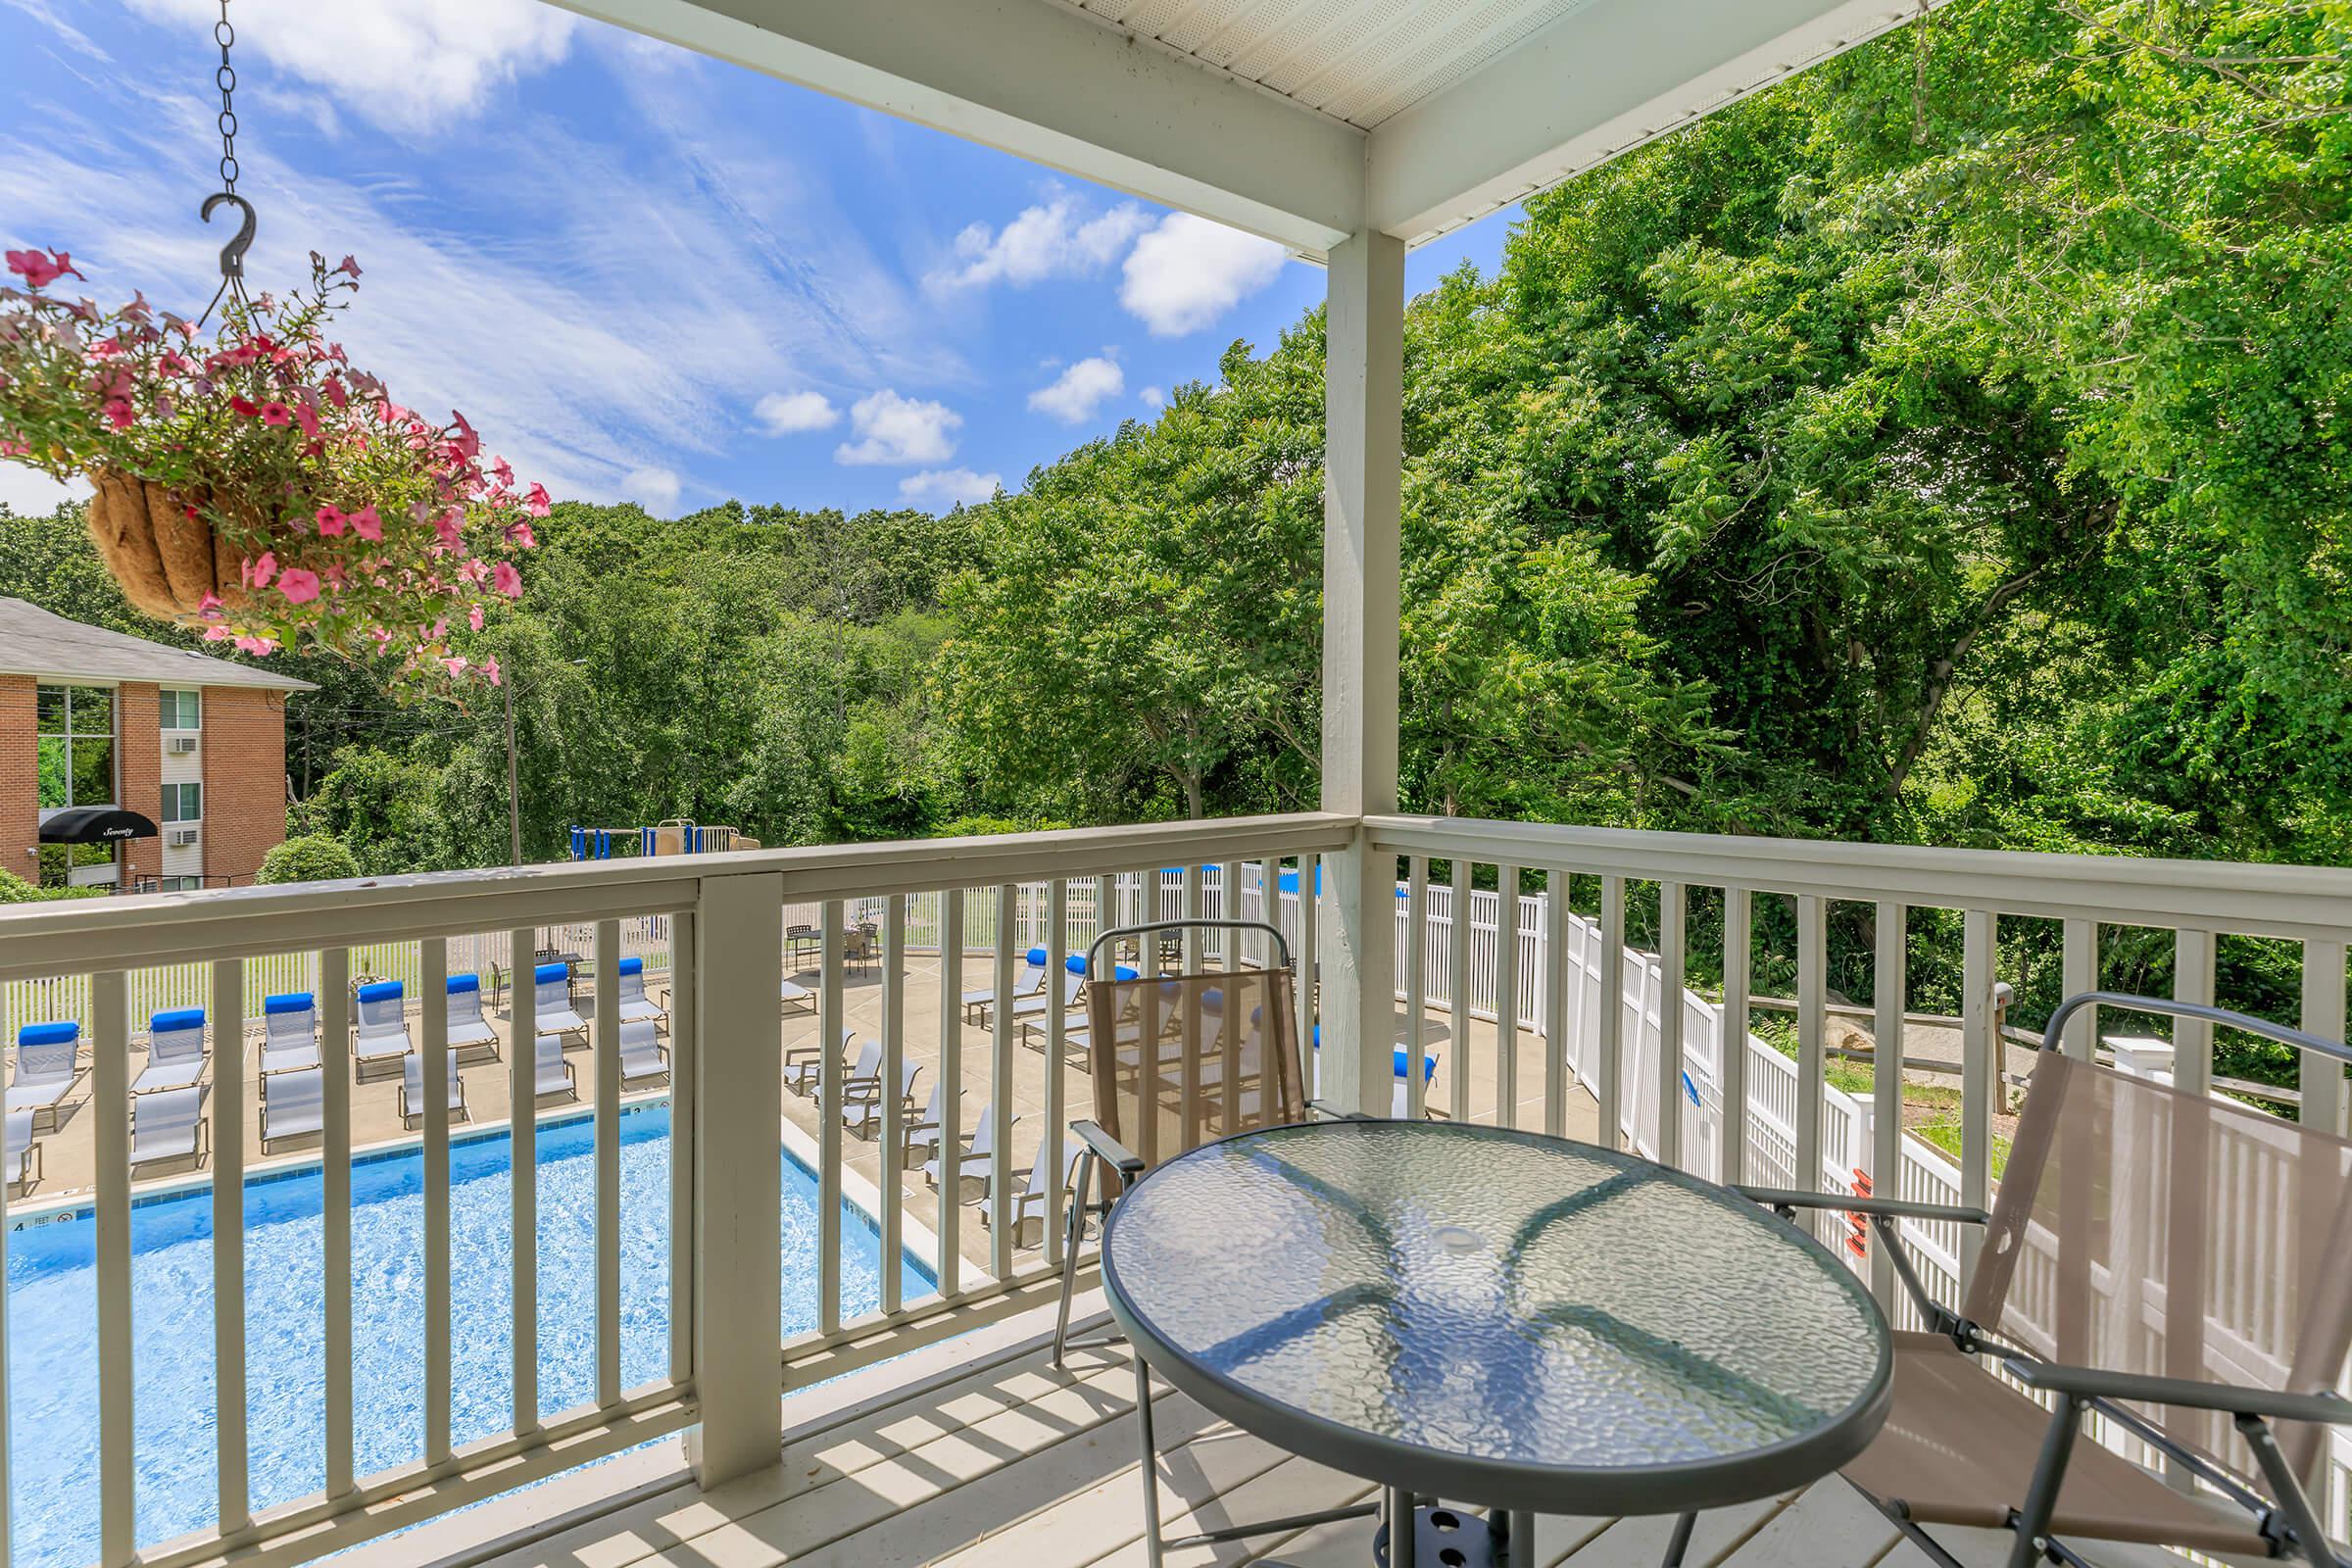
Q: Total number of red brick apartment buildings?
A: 1